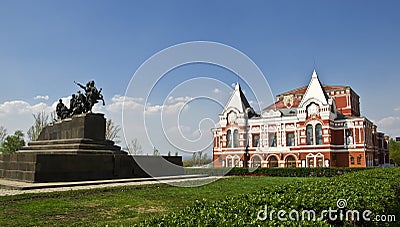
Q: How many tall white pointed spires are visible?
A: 2